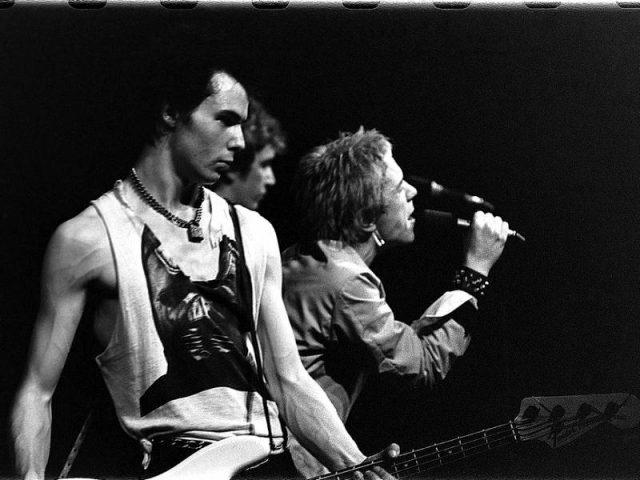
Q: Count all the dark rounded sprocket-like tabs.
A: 8